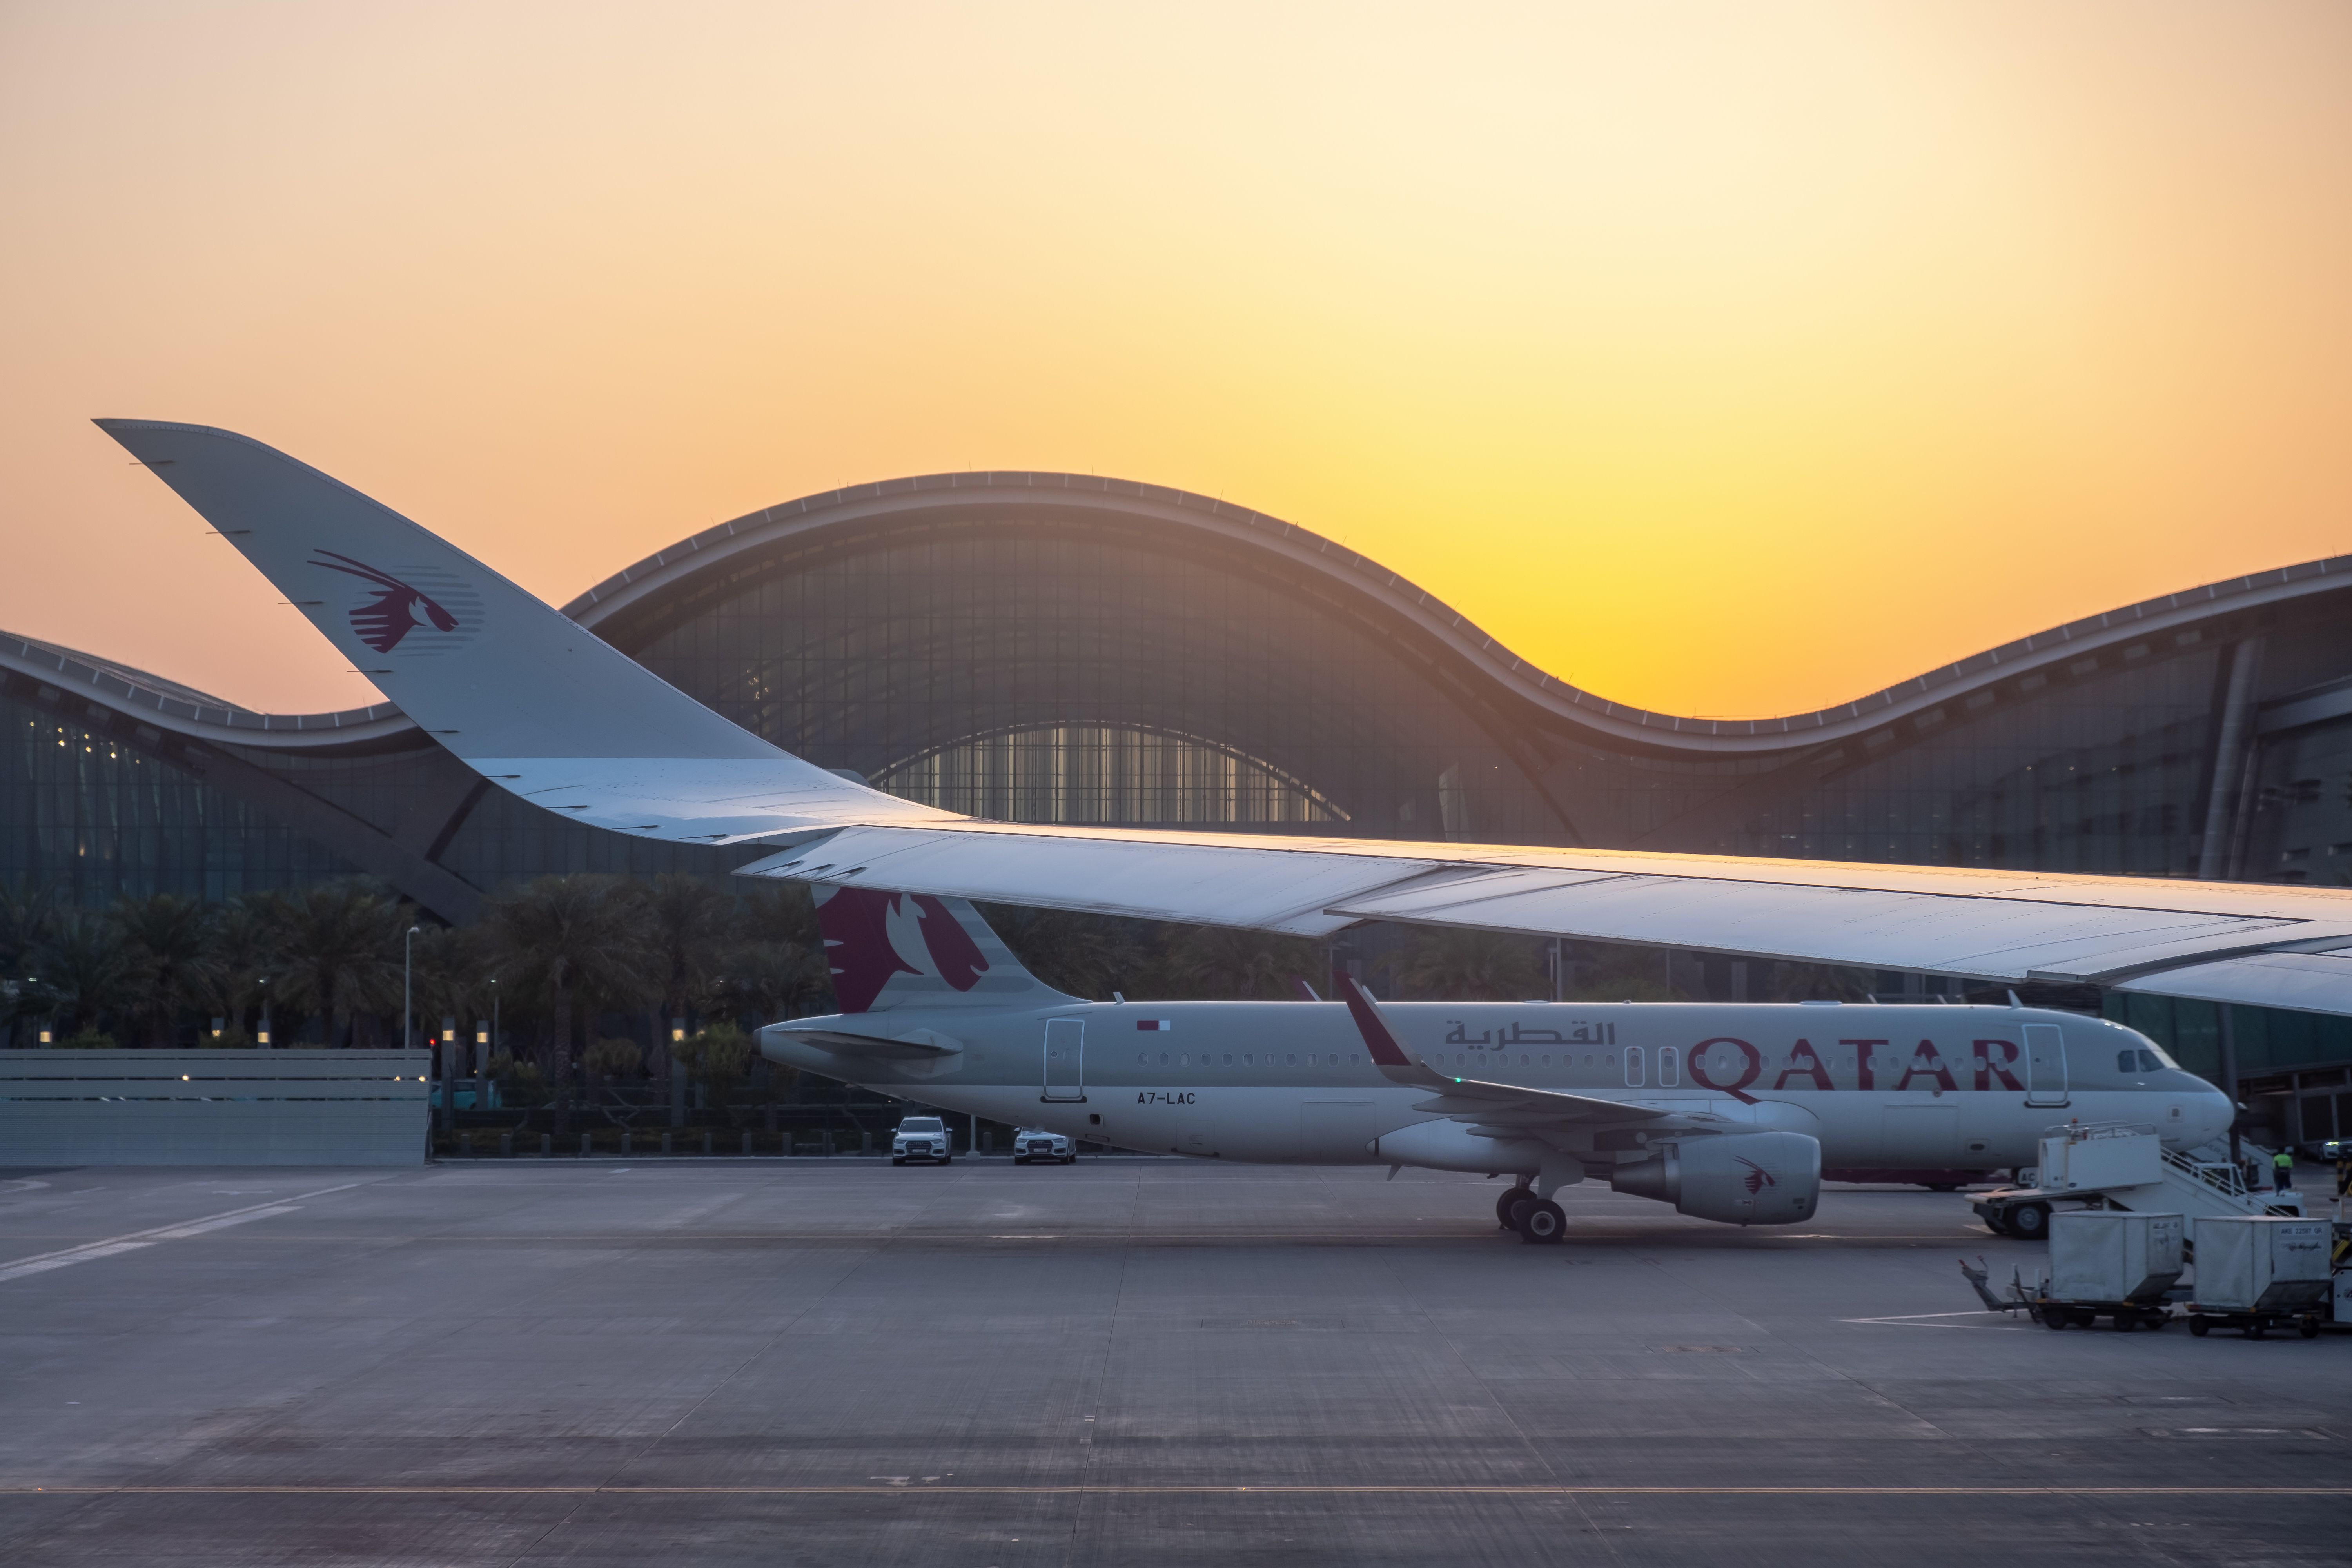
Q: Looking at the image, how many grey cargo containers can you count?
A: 2